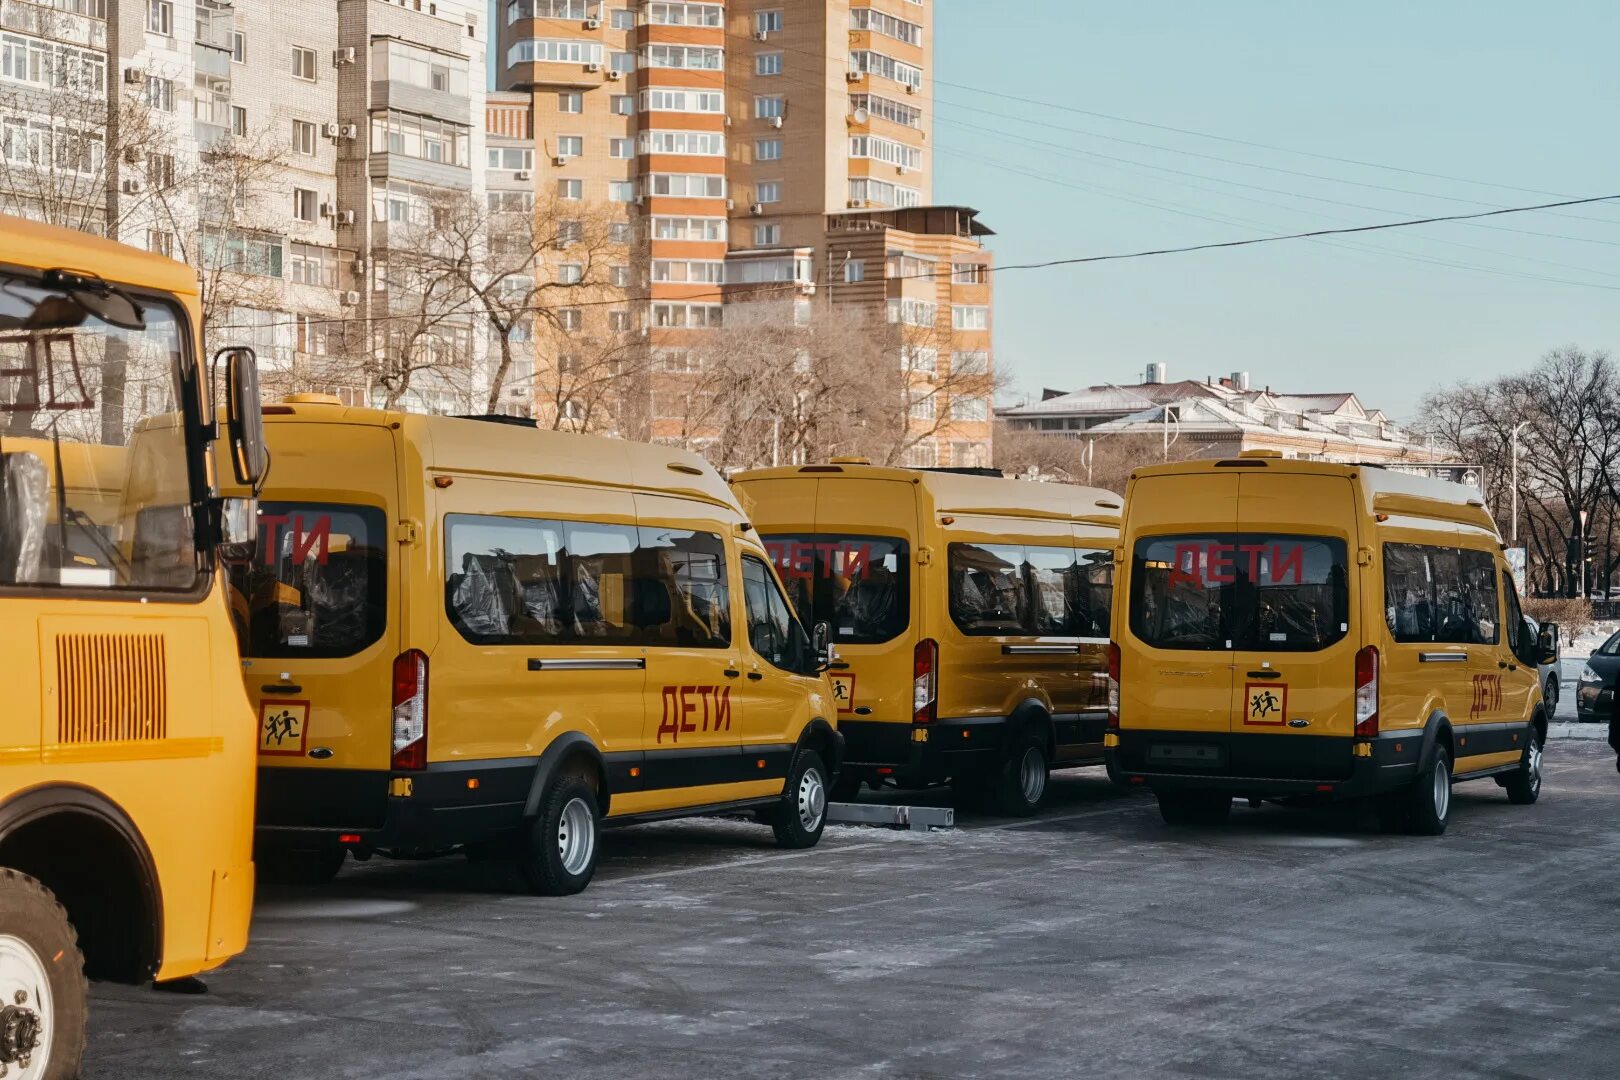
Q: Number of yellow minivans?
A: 3